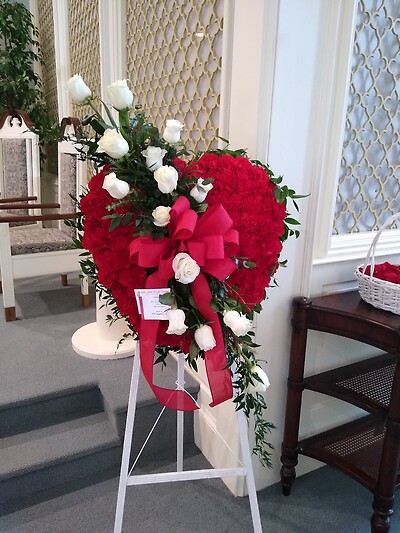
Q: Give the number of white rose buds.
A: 14